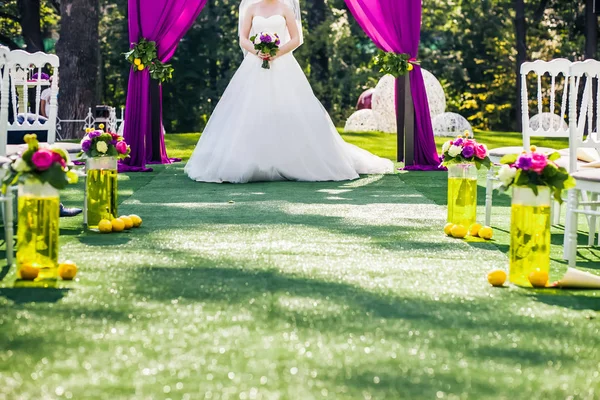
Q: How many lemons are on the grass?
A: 12